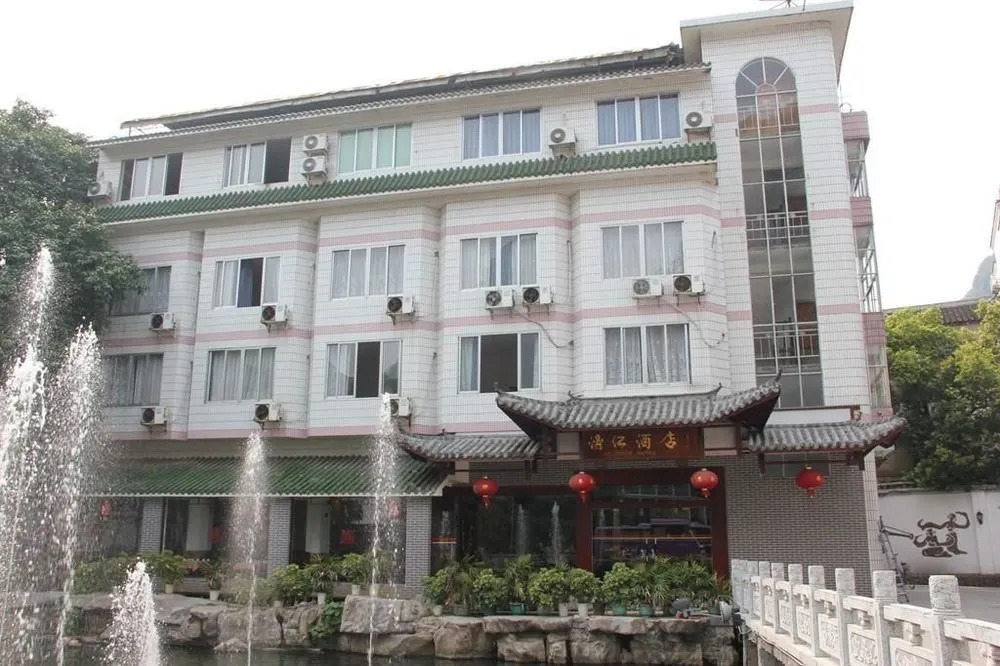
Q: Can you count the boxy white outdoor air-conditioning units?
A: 15